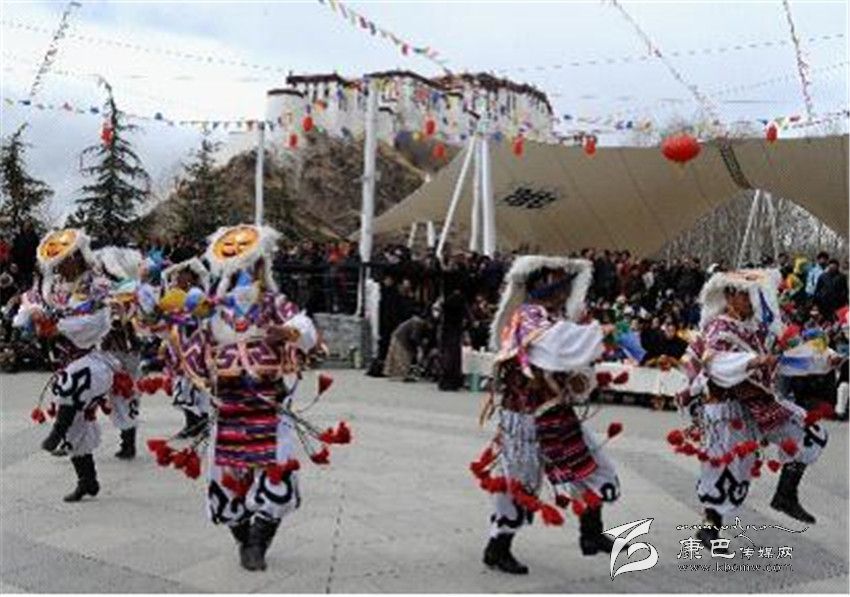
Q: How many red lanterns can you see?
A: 9